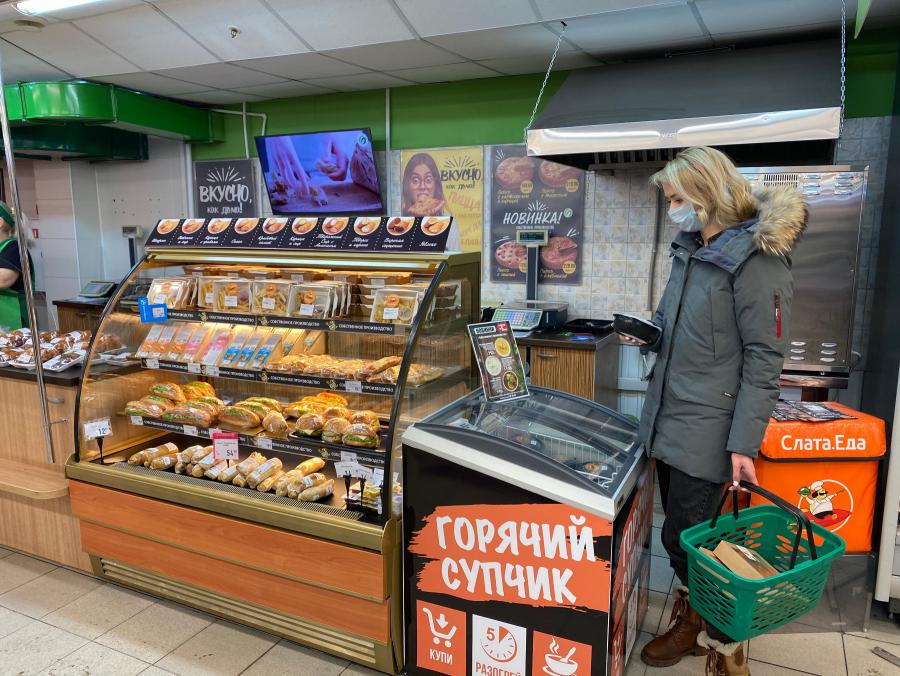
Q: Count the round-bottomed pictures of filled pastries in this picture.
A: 10